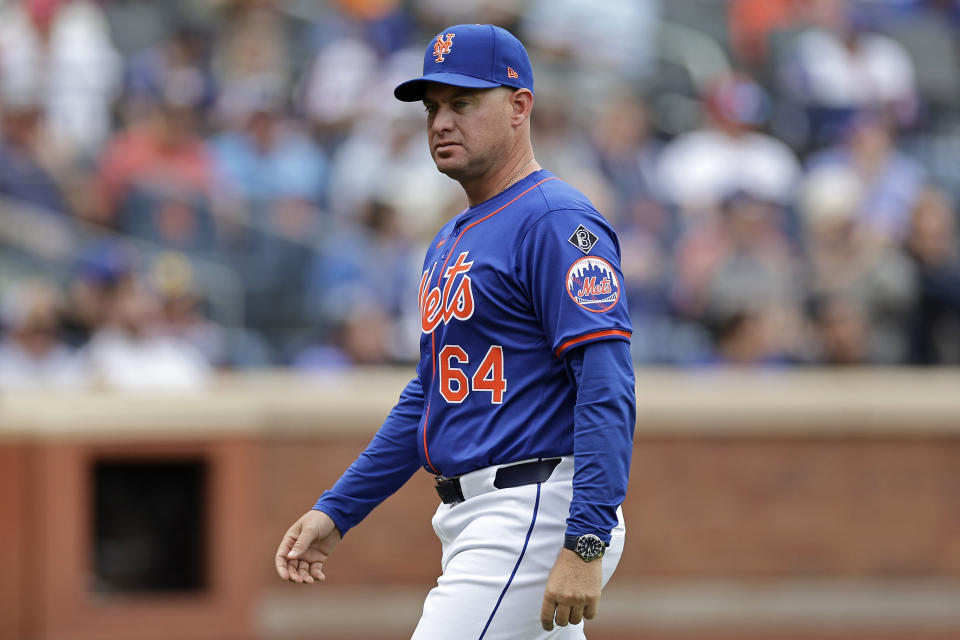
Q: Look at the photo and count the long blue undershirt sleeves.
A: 2